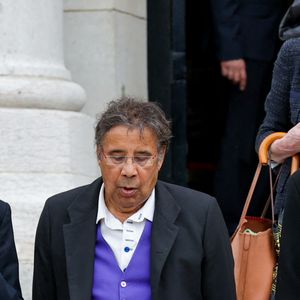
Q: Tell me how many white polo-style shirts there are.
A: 1